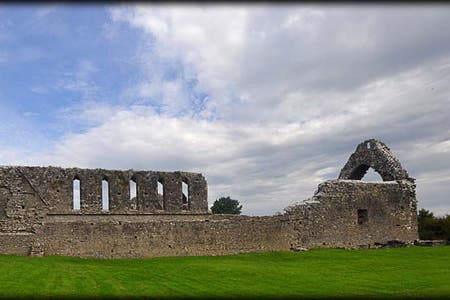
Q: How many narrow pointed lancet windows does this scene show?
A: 5